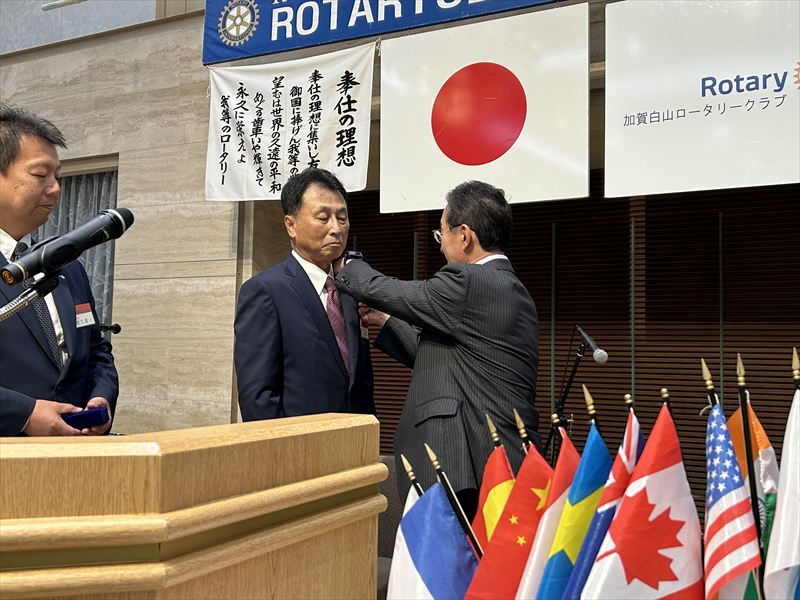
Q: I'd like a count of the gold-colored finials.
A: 11